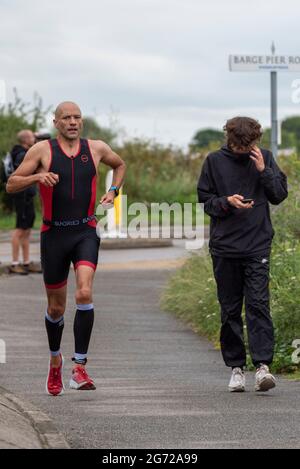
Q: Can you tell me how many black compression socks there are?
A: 2